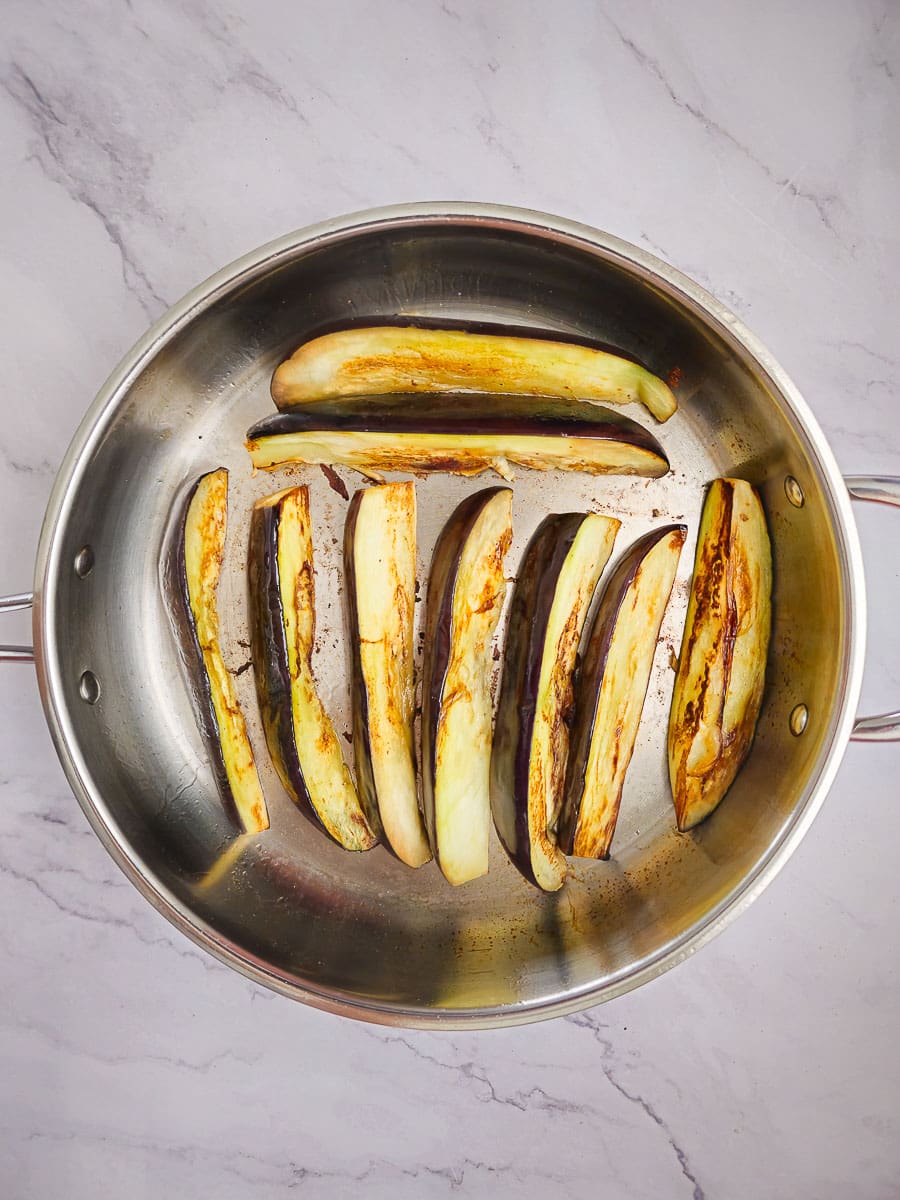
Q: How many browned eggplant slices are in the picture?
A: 9